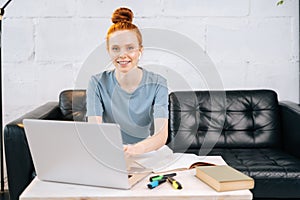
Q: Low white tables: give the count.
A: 1